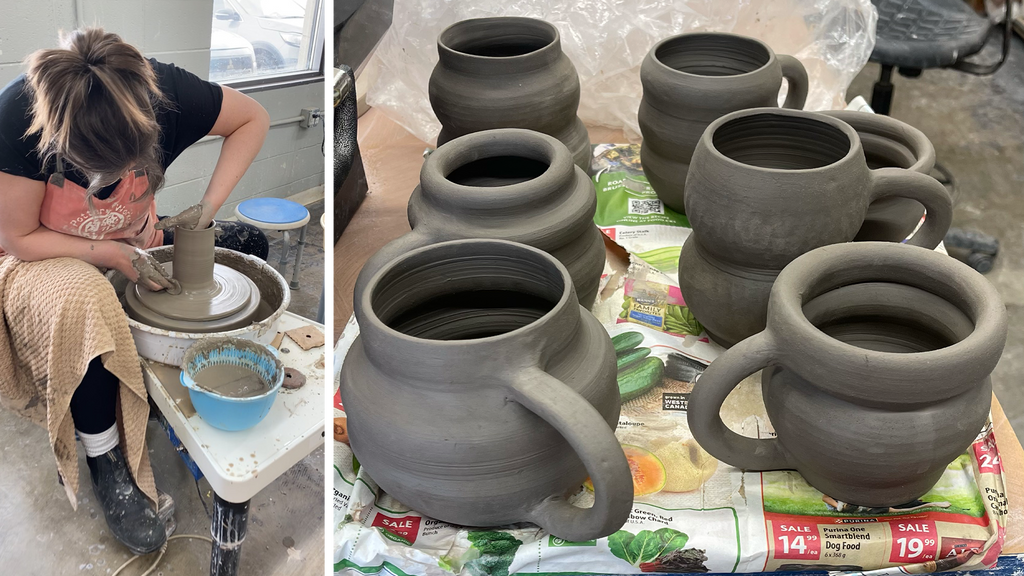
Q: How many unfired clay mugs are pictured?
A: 7